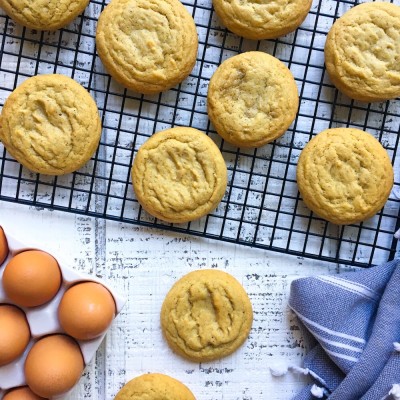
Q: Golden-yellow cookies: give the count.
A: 10